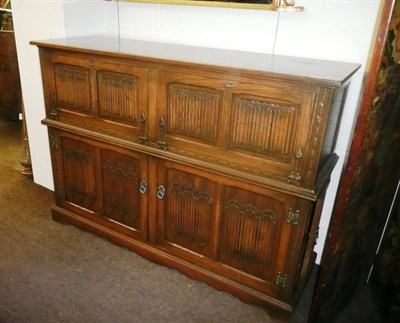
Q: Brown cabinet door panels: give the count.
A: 8